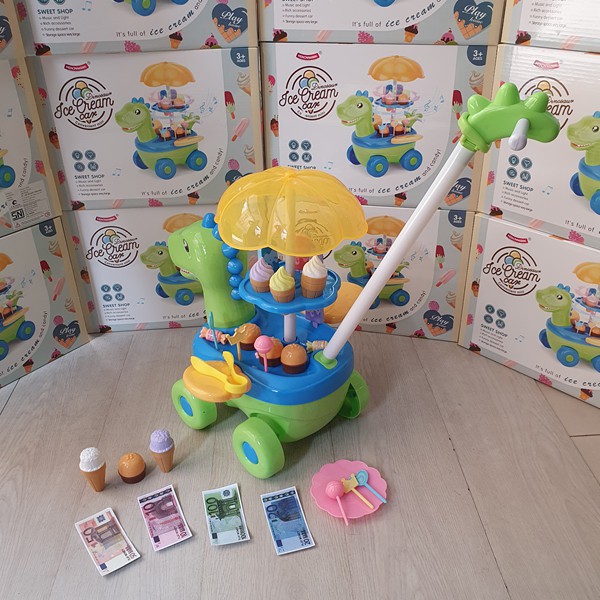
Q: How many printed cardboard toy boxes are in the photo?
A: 12